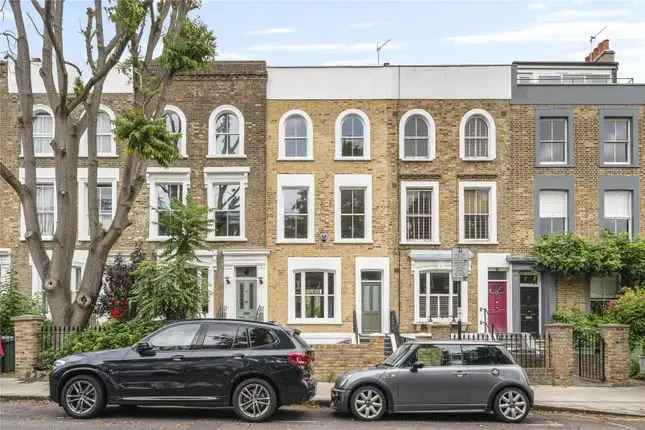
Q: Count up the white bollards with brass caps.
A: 0